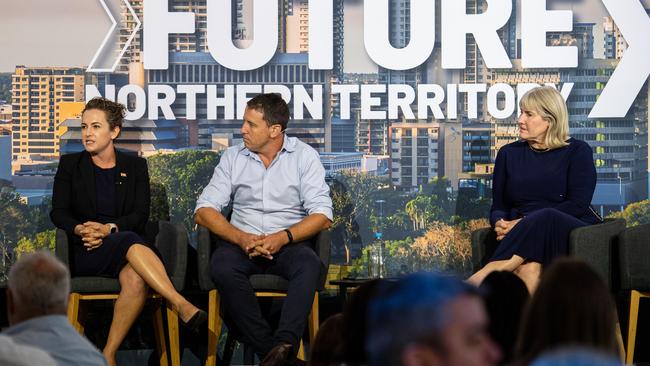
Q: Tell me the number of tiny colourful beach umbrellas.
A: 0